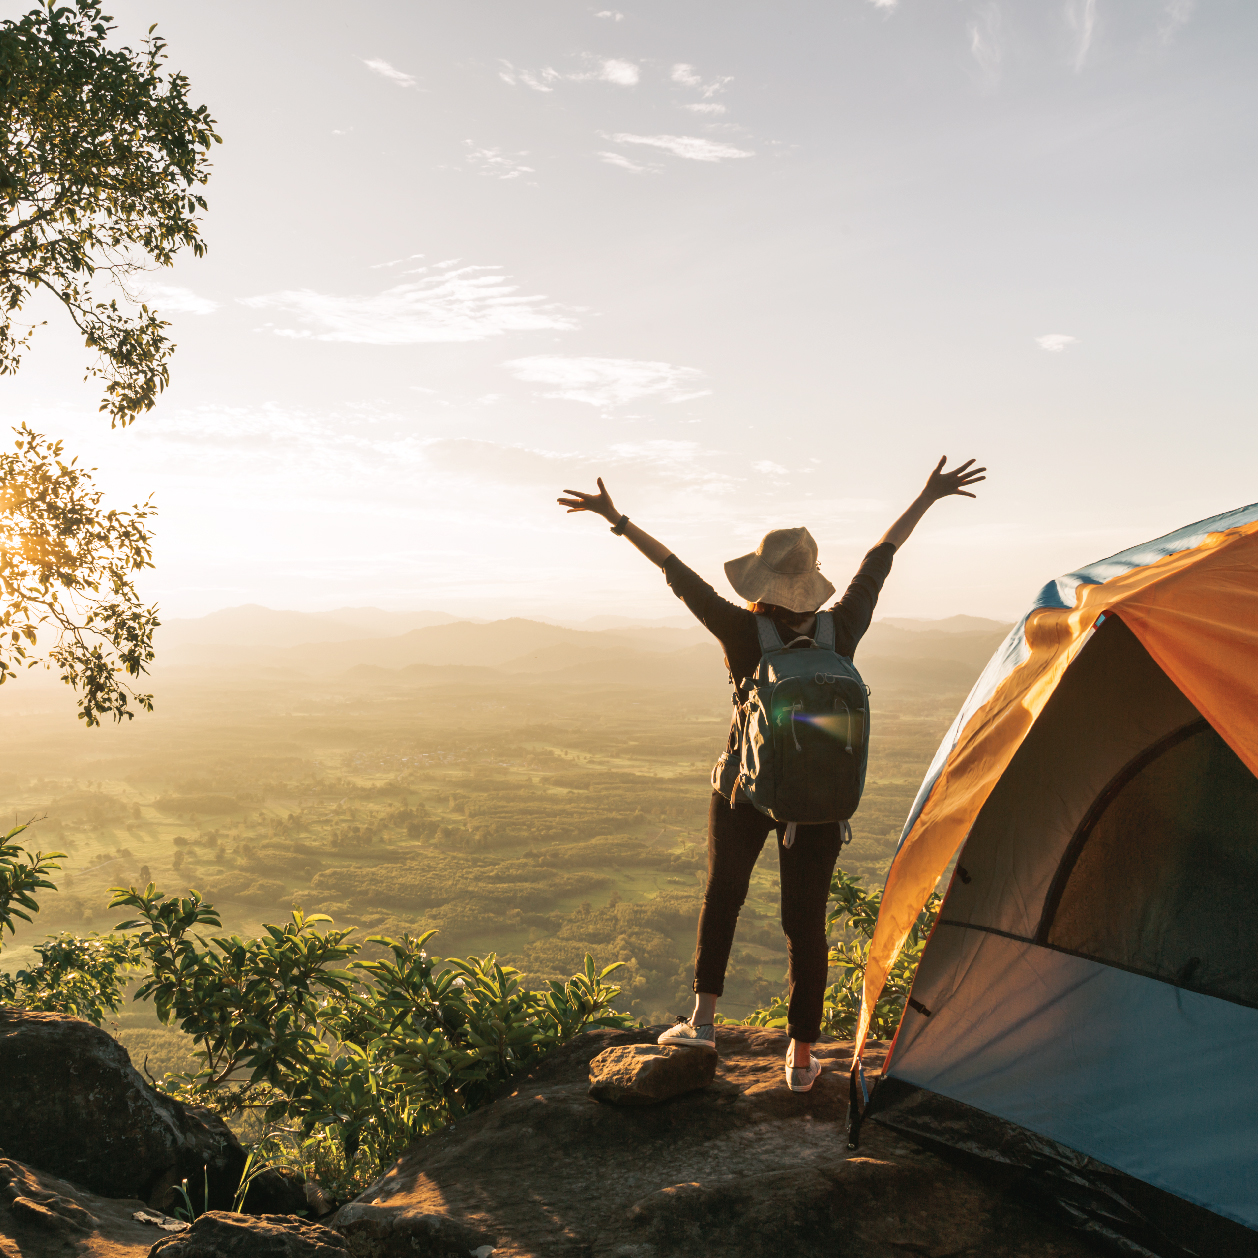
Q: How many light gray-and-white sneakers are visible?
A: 2